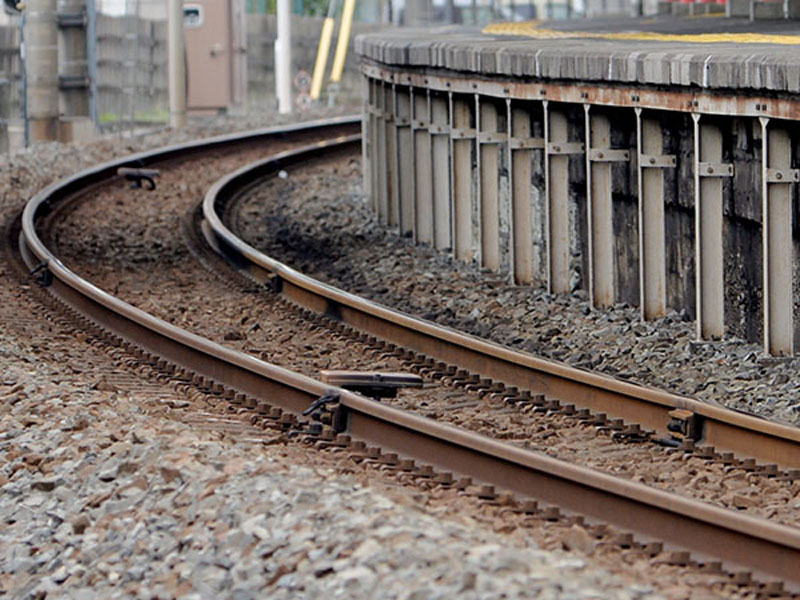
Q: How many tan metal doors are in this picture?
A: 1